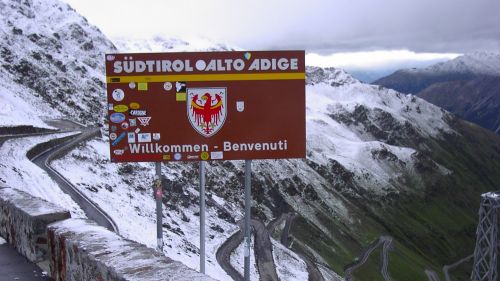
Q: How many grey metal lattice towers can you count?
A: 1